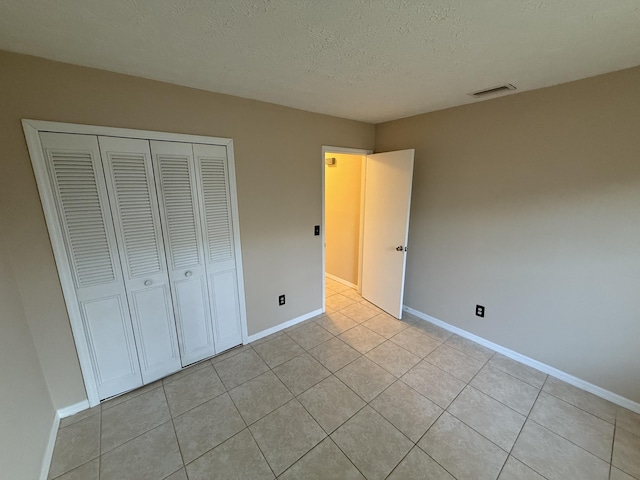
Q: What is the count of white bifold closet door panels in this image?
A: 4